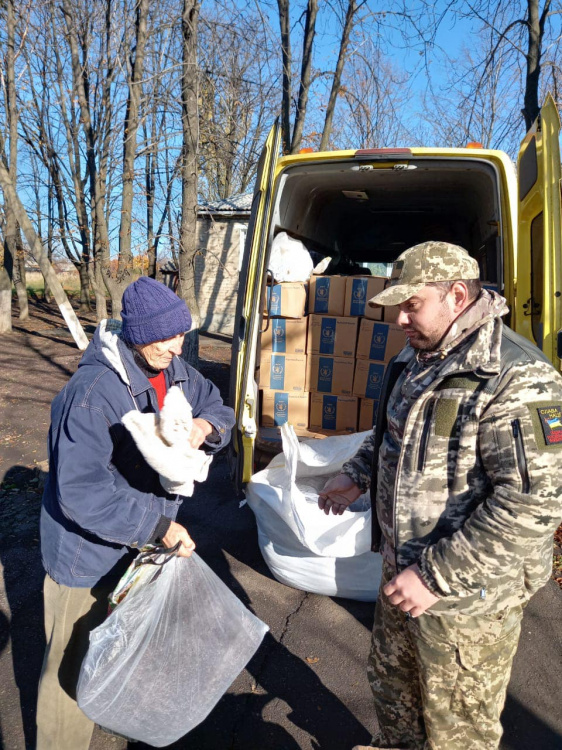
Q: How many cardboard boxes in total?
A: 13